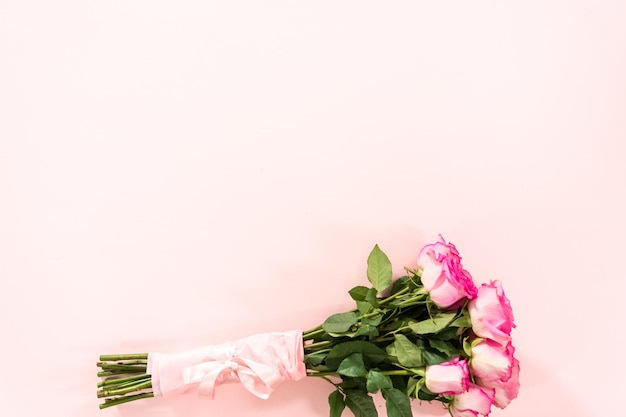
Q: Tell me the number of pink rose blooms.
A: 6